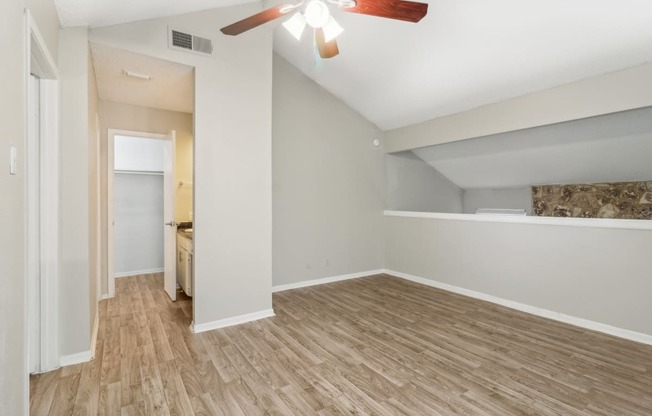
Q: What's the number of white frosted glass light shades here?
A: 3